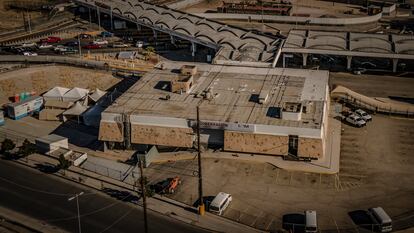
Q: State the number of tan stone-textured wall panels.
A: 4